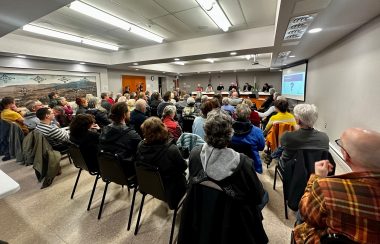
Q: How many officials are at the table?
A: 6